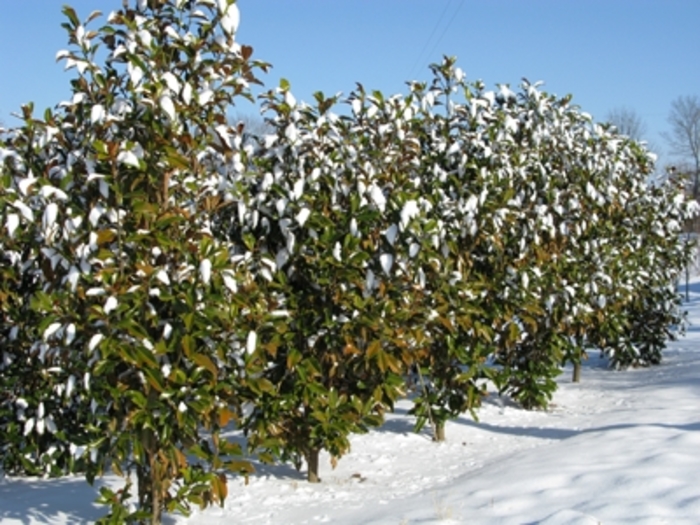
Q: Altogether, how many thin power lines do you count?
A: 2